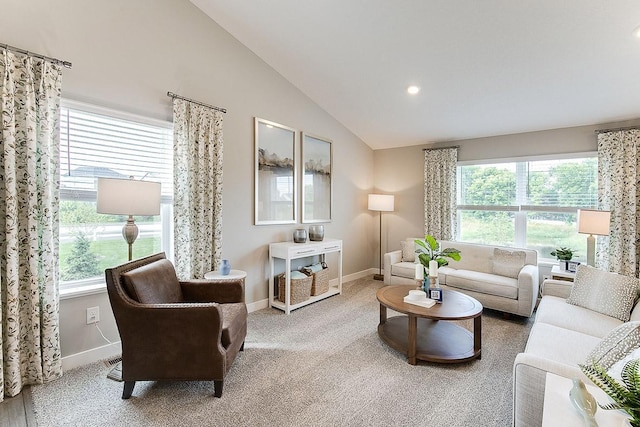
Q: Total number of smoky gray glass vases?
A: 2